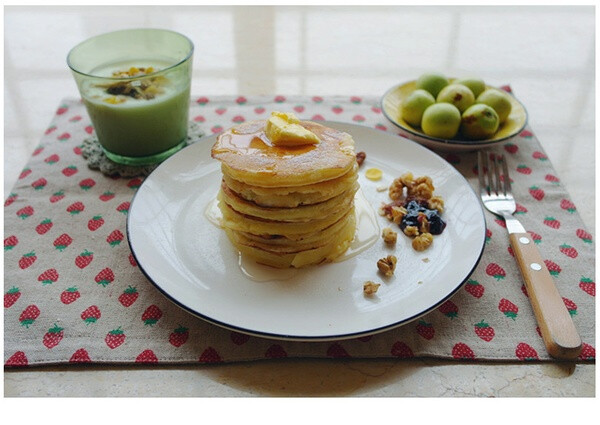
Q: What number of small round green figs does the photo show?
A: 7